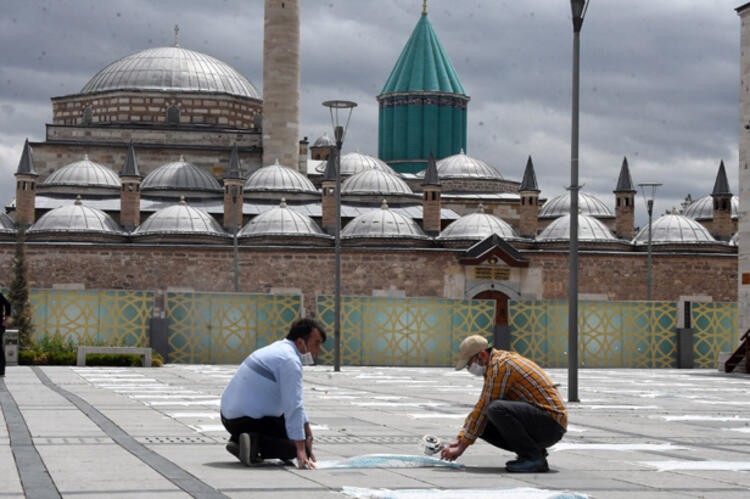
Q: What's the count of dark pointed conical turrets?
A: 8